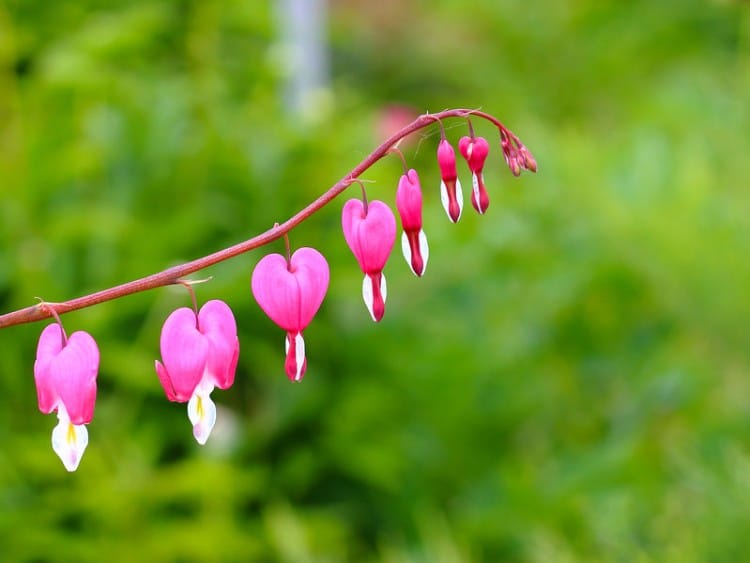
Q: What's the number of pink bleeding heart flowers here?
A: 7